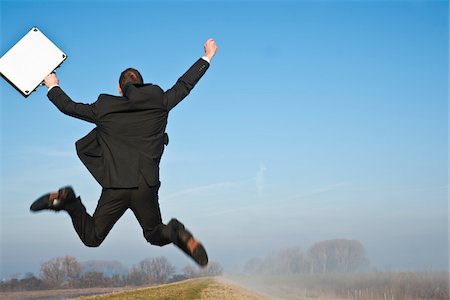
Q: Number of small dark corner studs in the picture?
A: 3